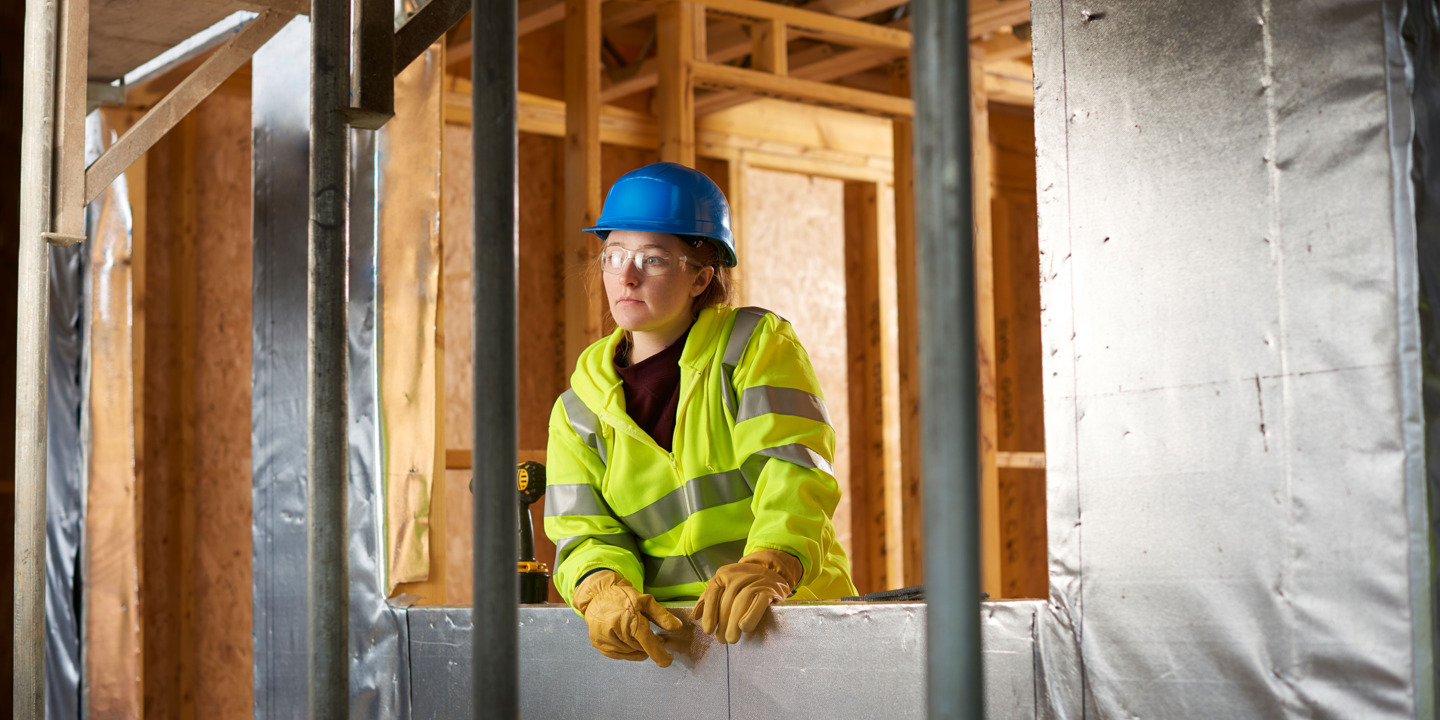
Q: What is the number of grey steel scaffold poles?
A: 4